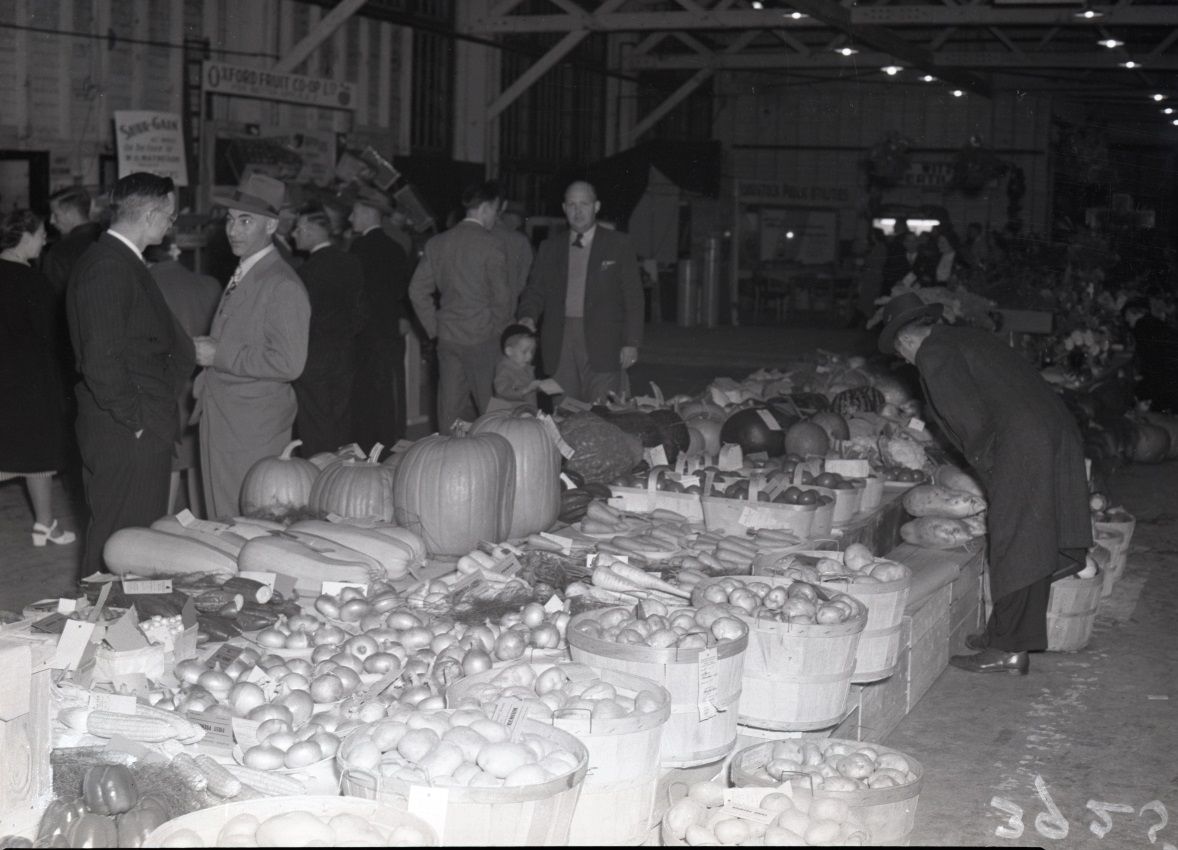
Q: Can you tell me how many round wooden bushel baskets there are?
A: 11